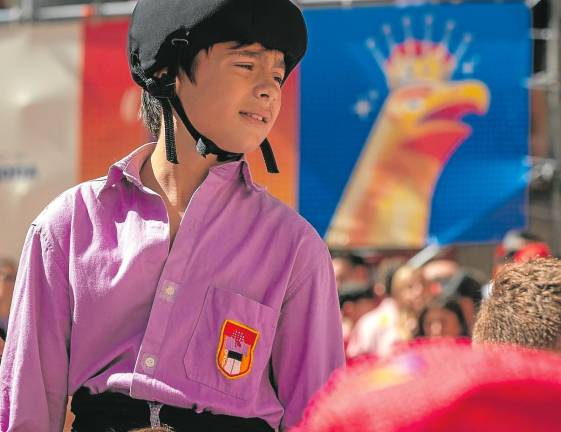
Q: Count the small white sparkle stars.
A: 3